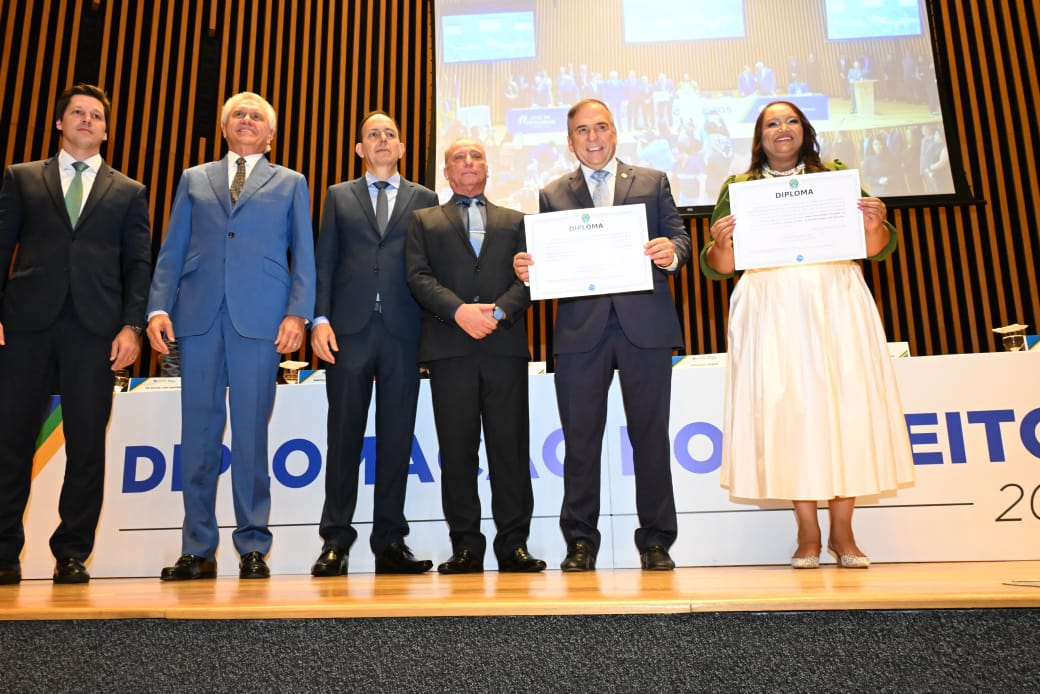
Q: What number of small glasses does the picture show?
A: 3